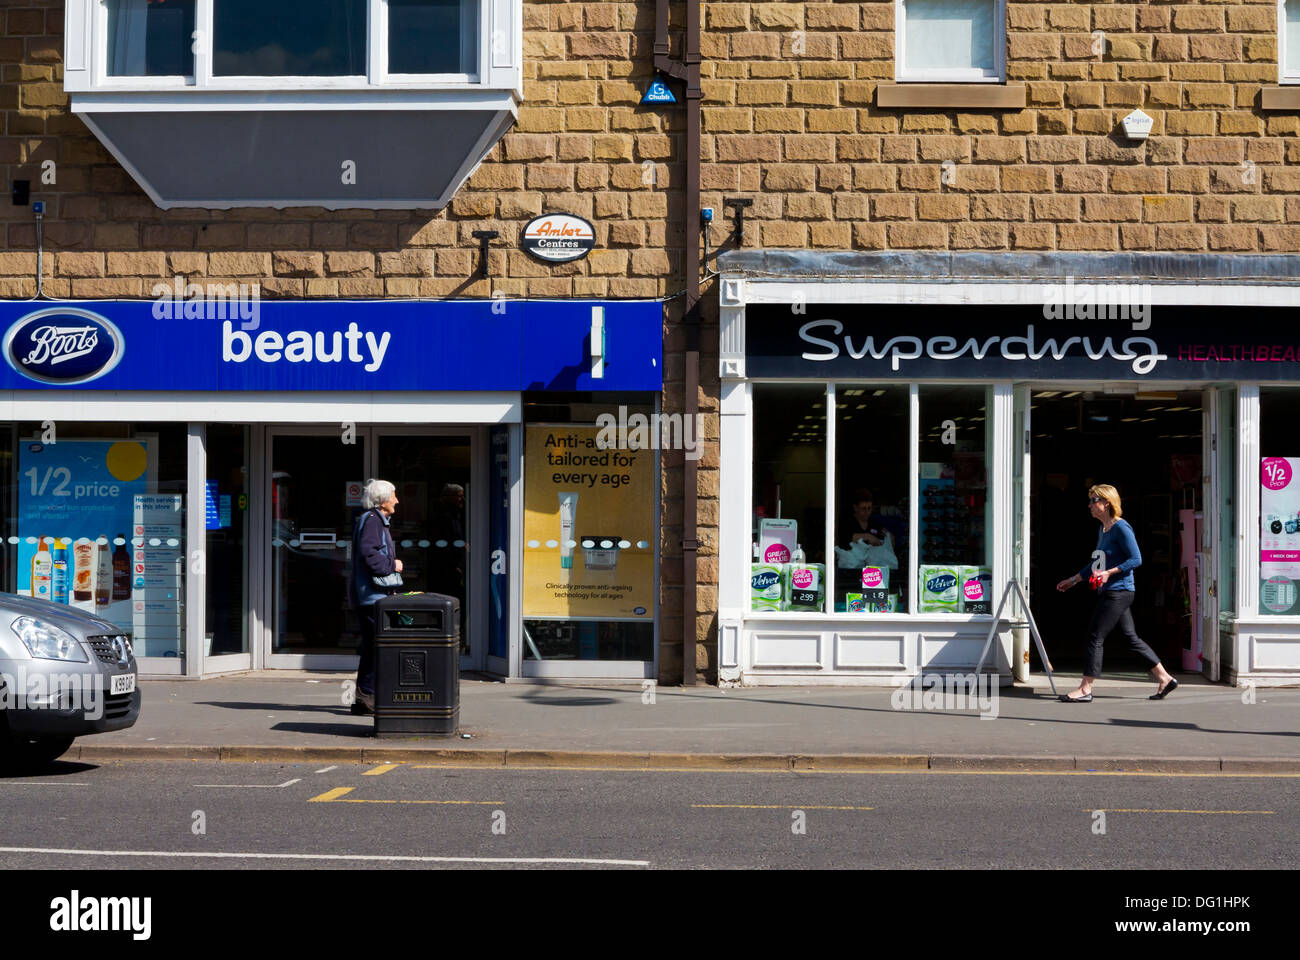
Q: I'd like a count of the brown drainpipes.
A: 2